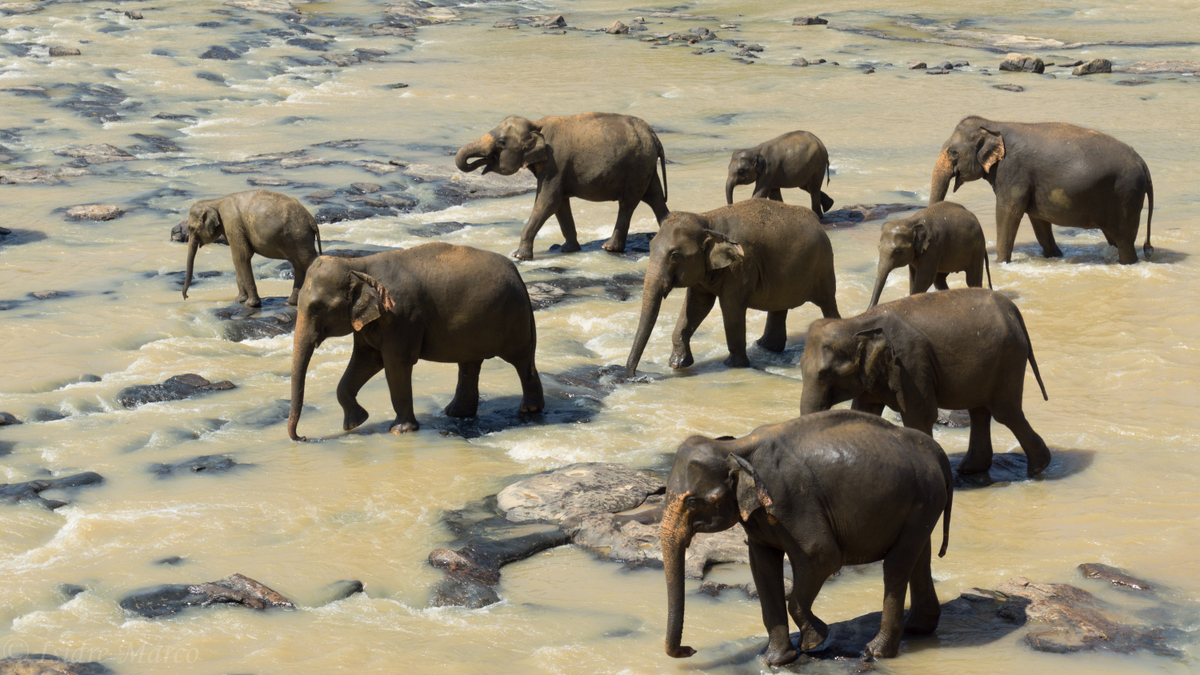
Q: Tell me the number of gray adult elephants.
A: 6